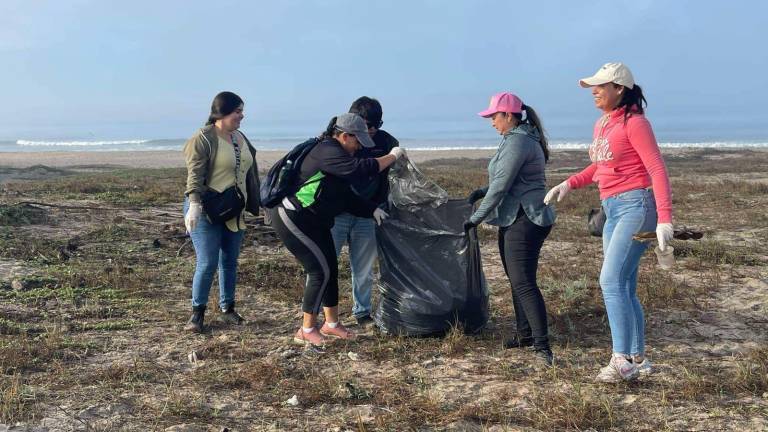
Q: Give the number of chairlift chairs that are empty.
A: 0